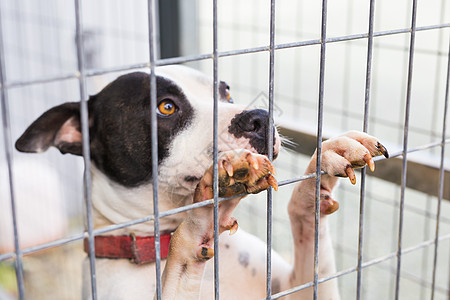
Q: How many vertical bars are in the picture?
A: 9